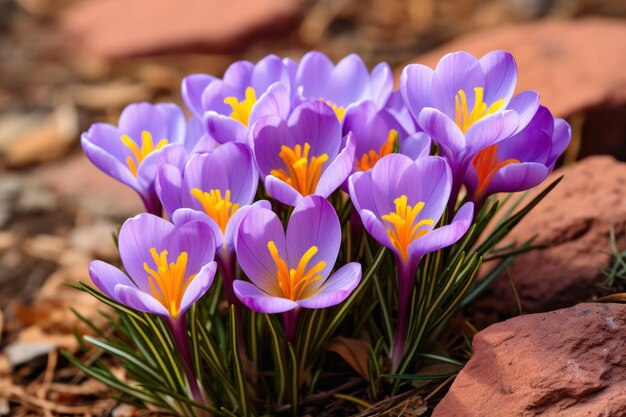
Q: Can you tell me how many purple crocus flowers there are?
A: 11